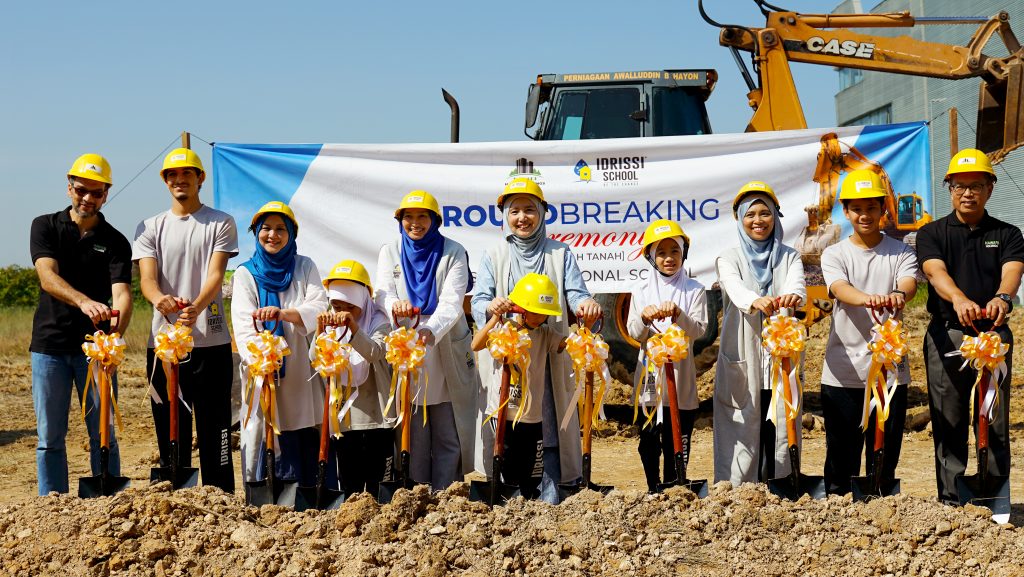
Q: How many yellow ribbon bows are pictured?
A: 11